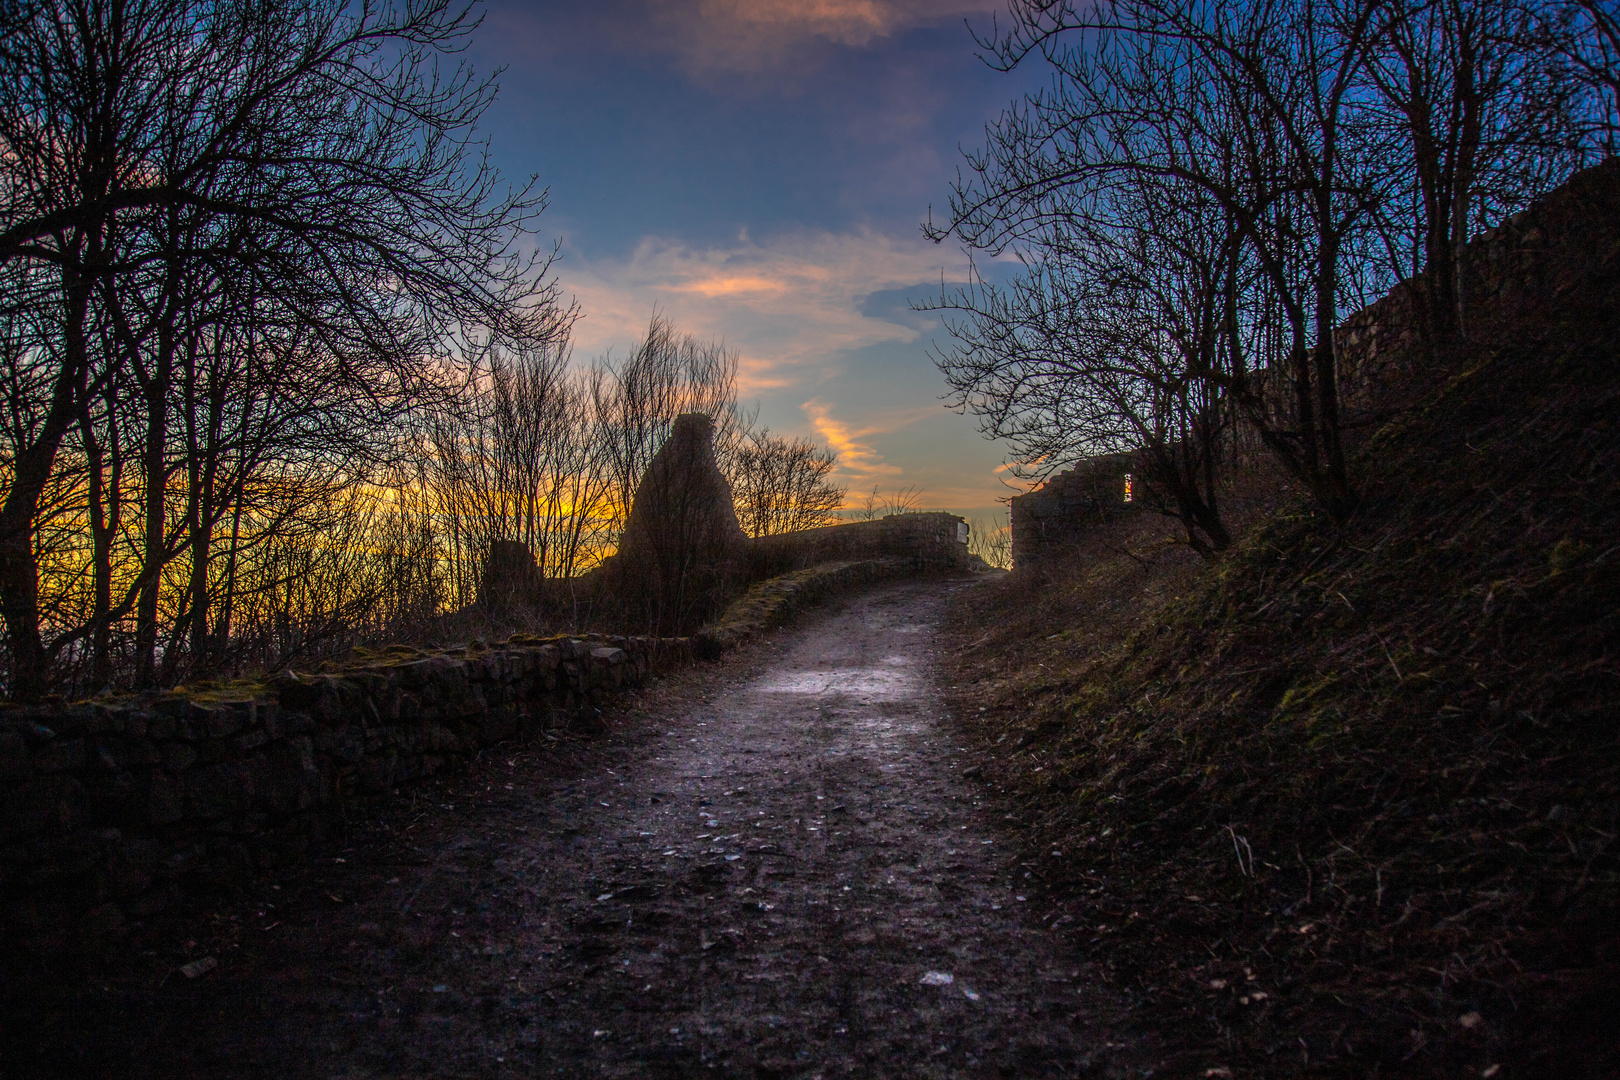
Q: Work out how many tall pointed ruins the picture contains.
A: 1